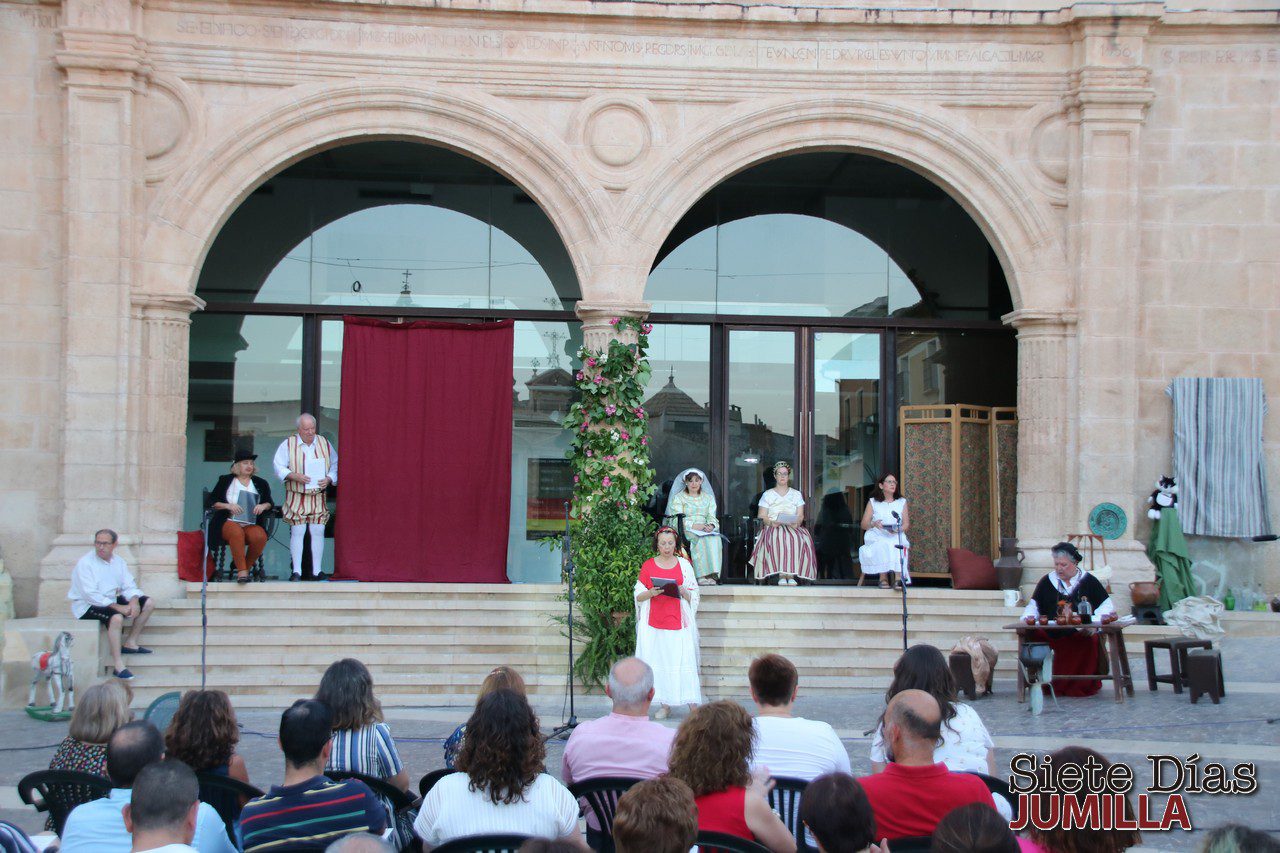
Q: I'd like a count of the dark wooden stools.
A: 3